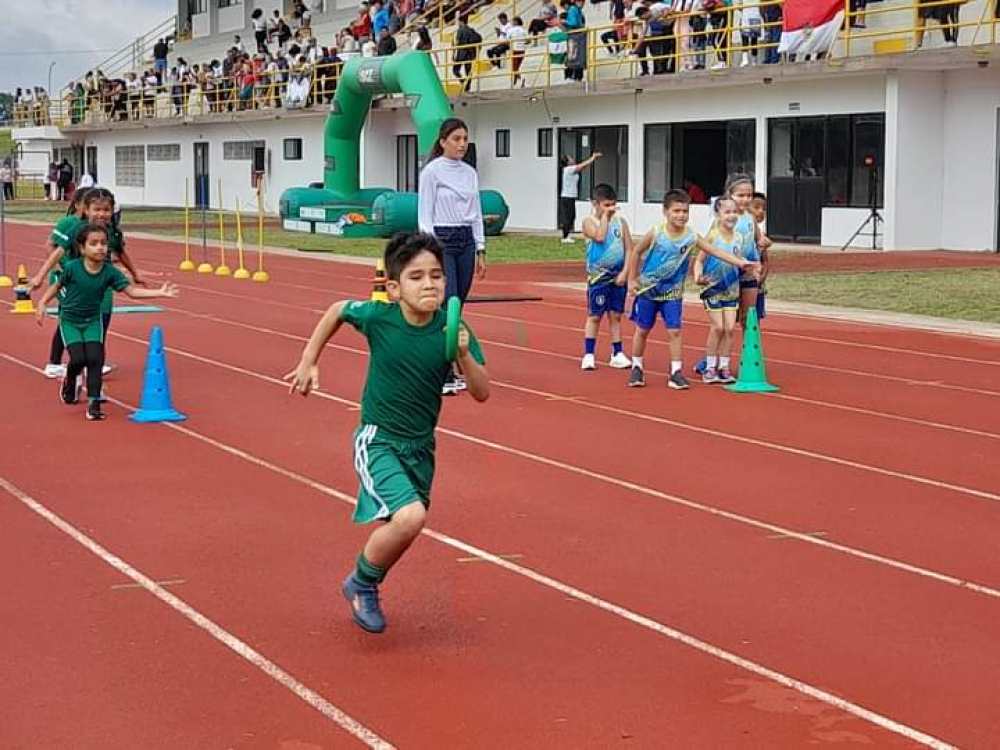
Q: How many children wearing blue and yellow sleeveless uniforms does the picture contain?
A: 5